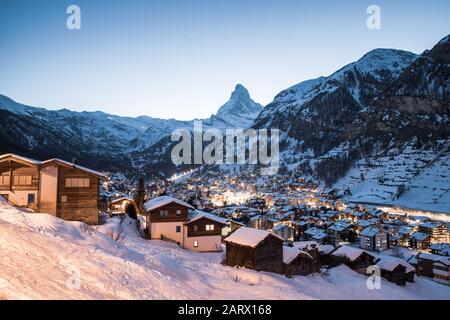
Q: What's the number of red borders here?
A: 0